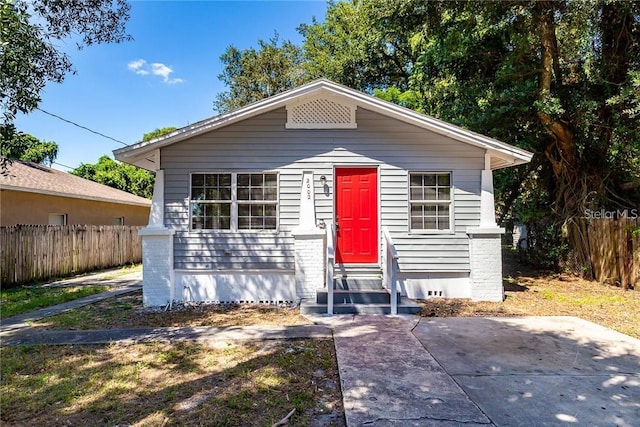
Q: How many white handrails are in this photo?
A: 2